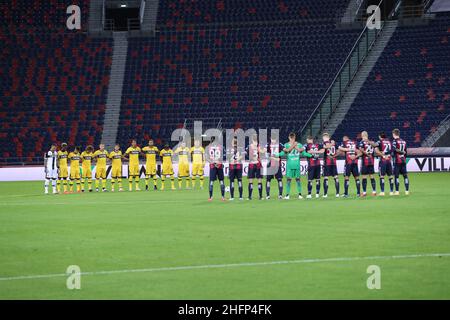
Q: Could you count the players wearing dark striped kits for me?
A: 10